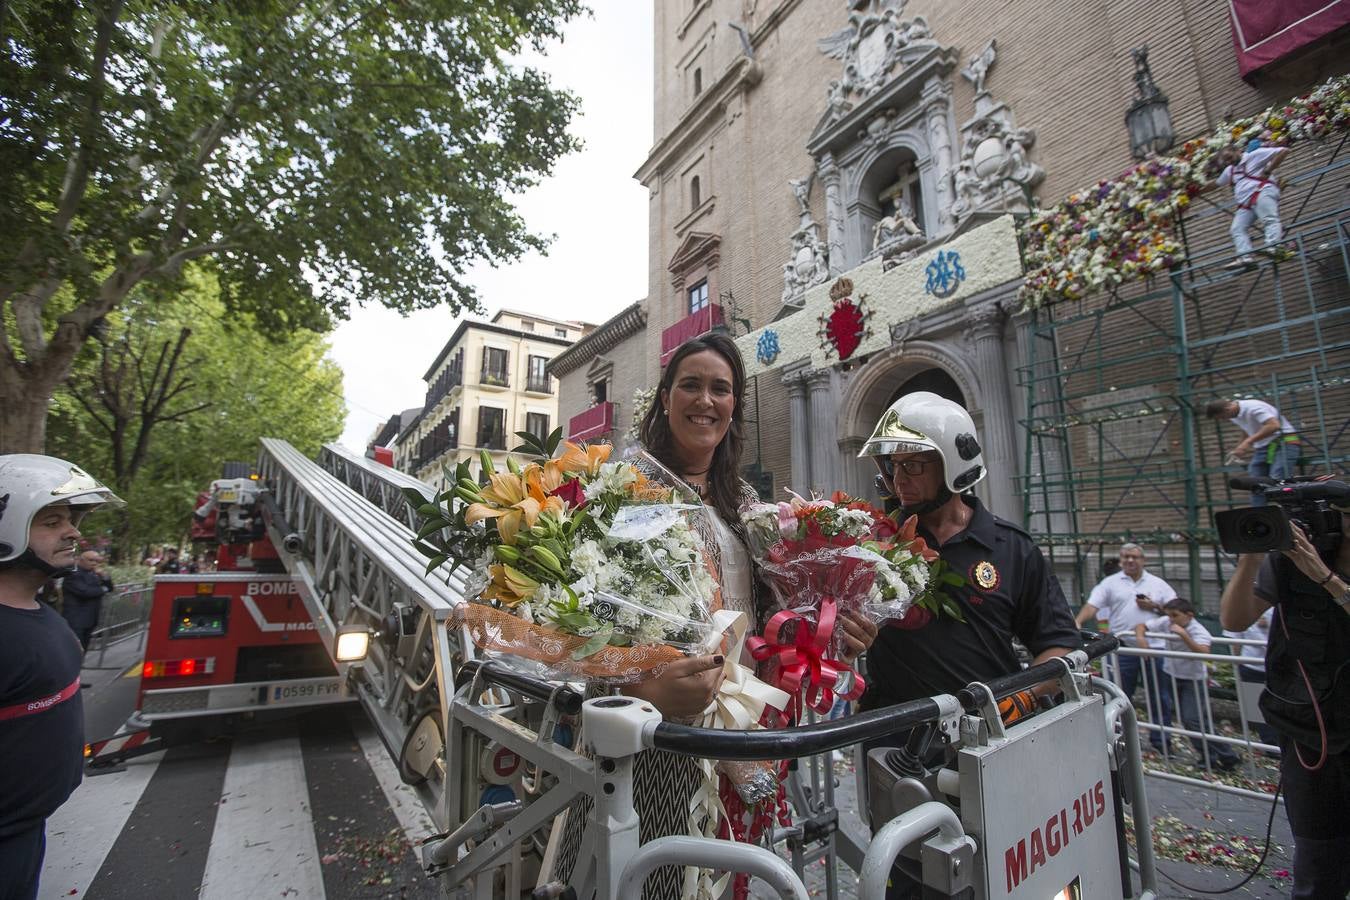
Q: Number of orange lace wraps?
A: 1